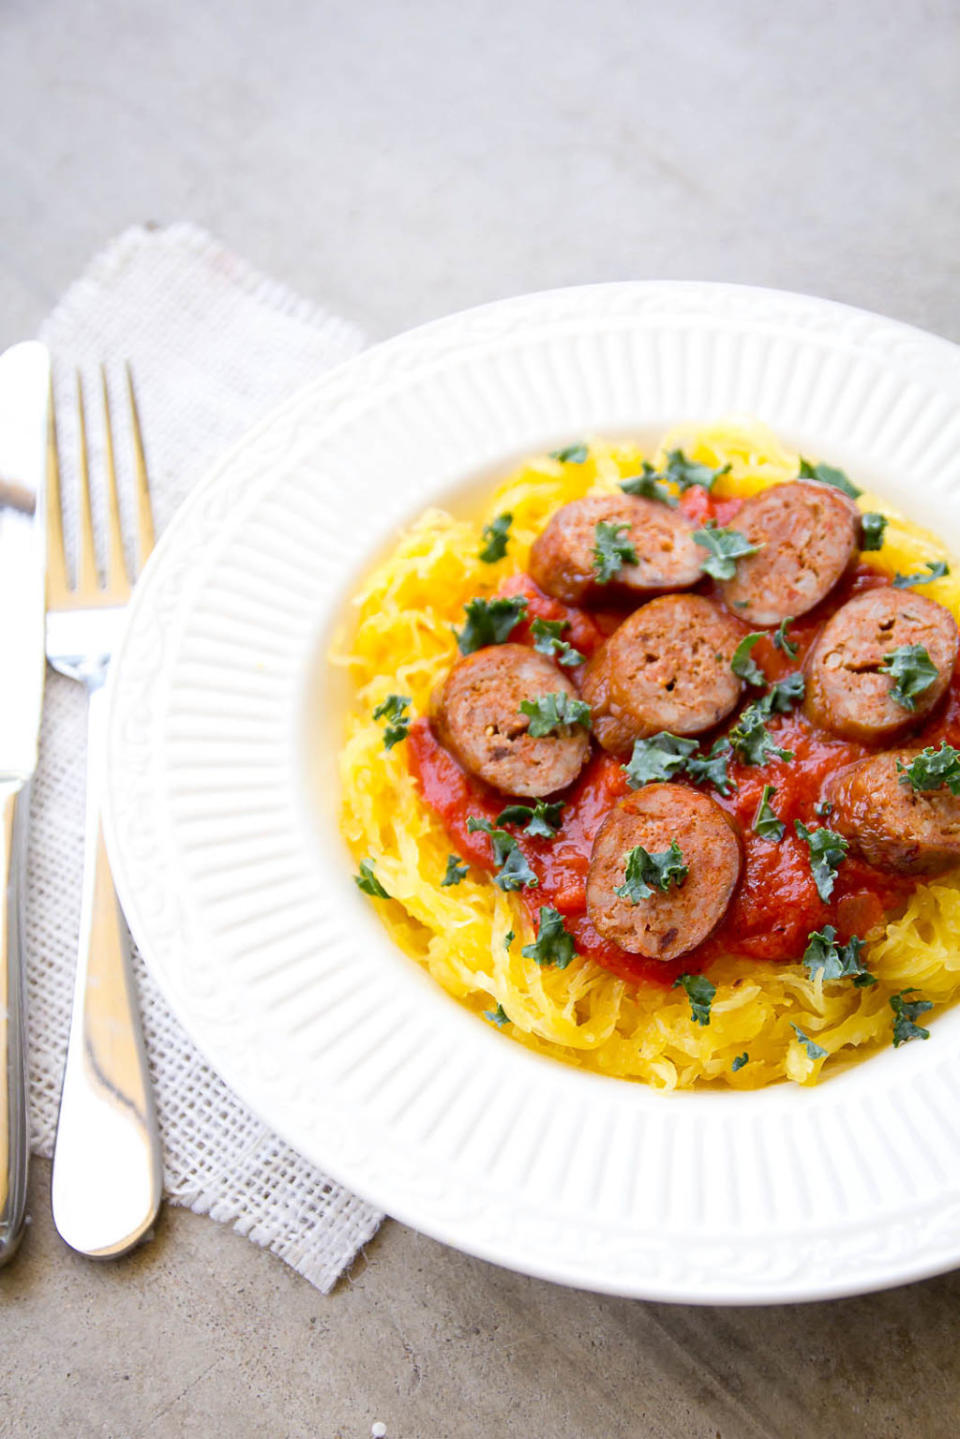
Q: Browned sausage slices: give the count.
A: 7